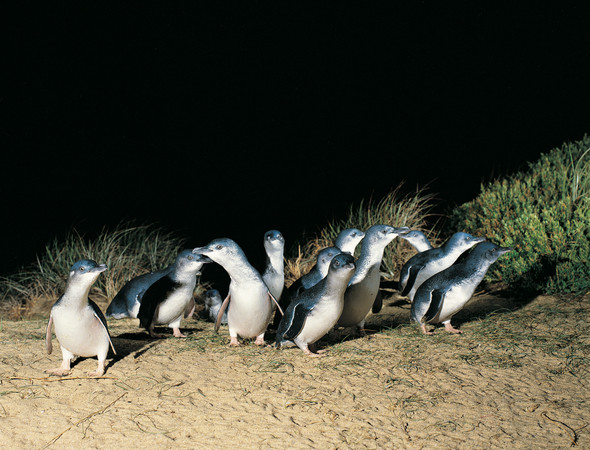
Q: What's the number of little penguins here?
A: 13